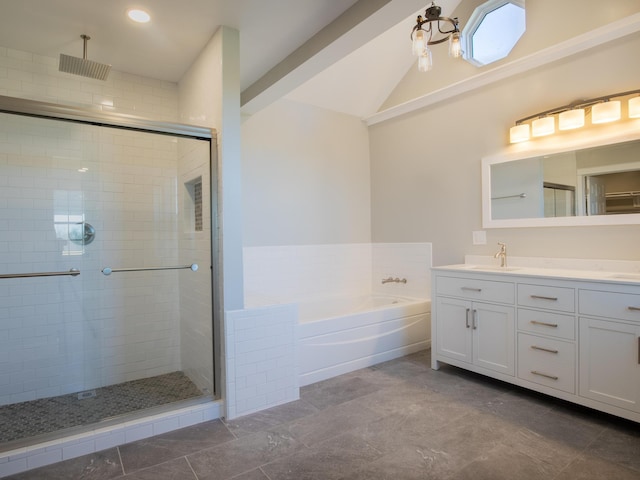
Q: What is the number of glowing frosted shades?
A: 5